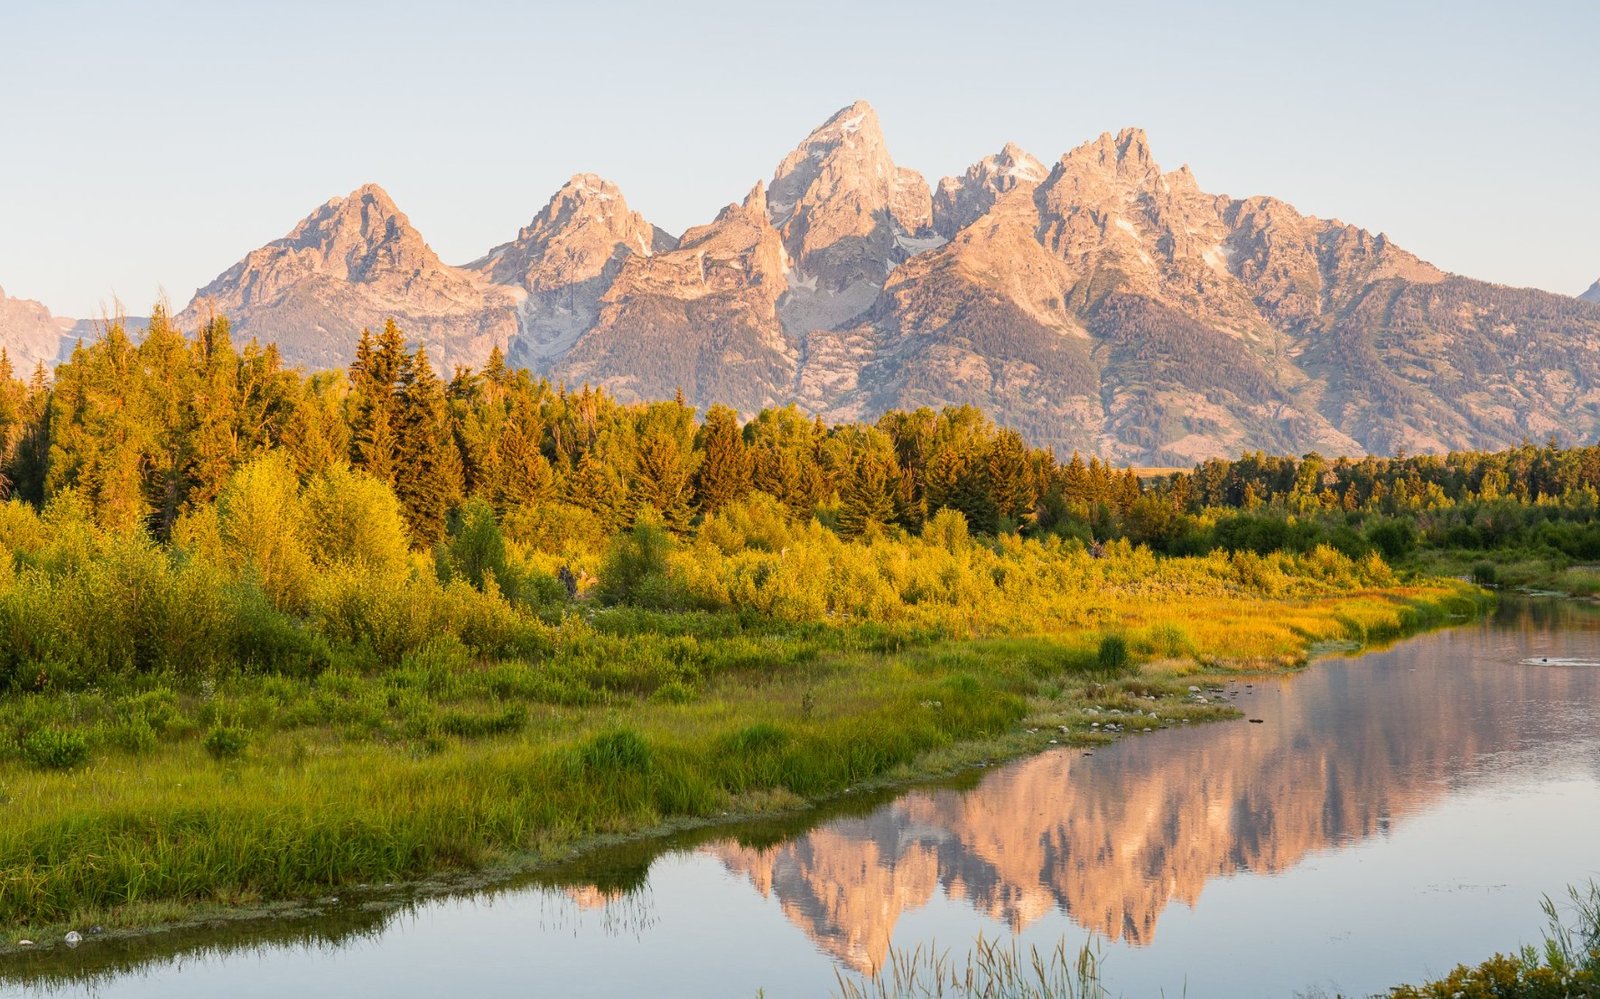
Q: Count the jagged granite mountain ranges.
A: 1